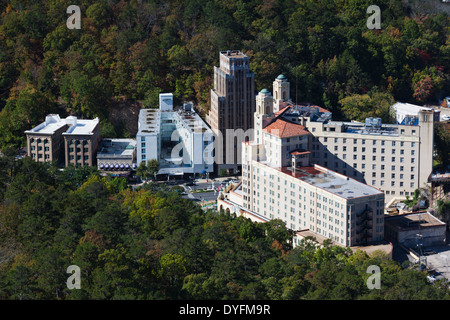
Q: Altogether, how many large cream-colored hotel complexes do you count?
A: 1